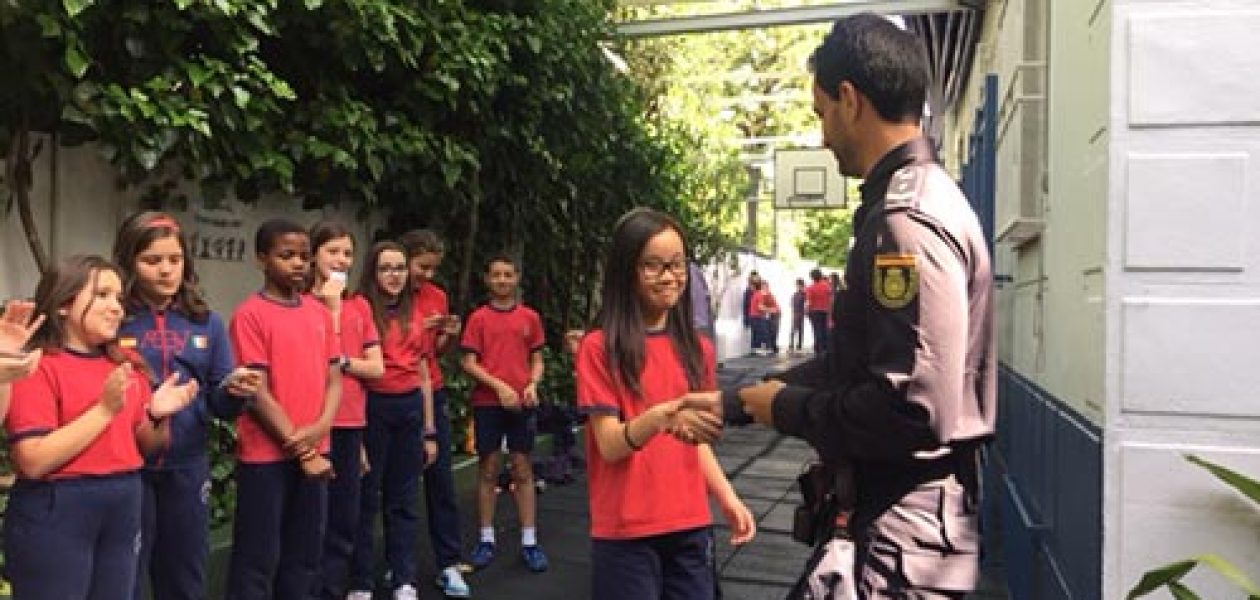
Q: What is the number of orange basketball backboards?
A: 0